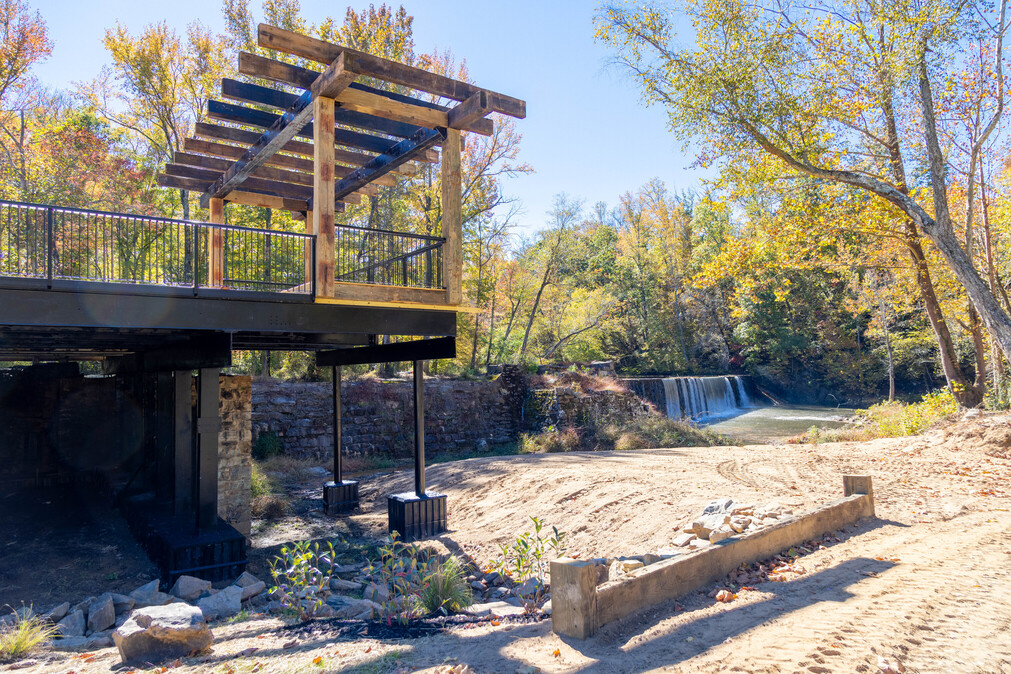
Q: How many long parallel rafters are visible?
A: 9